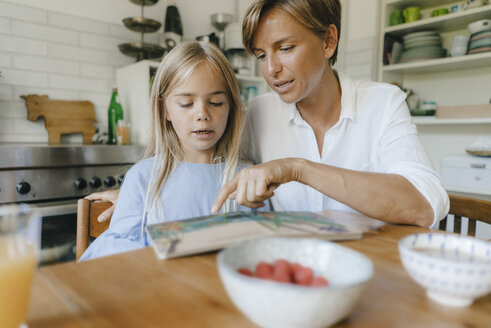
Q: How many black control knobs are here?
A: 5